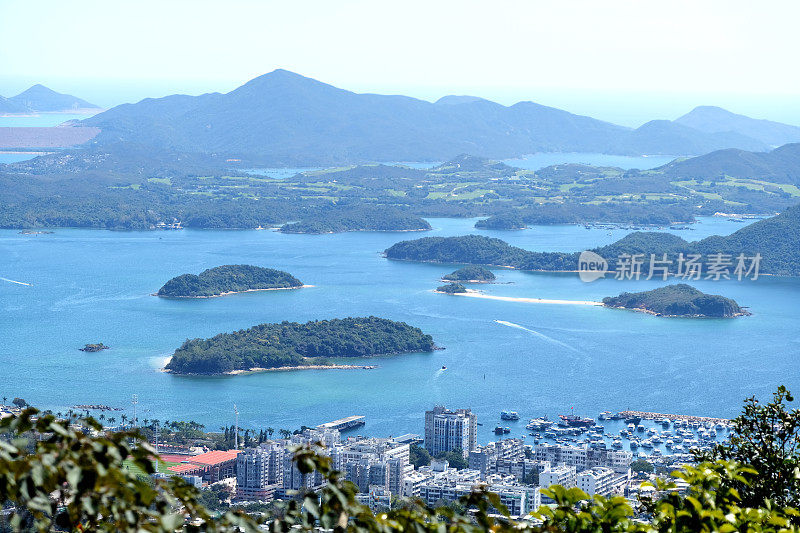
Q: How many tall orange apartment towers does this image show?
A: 0